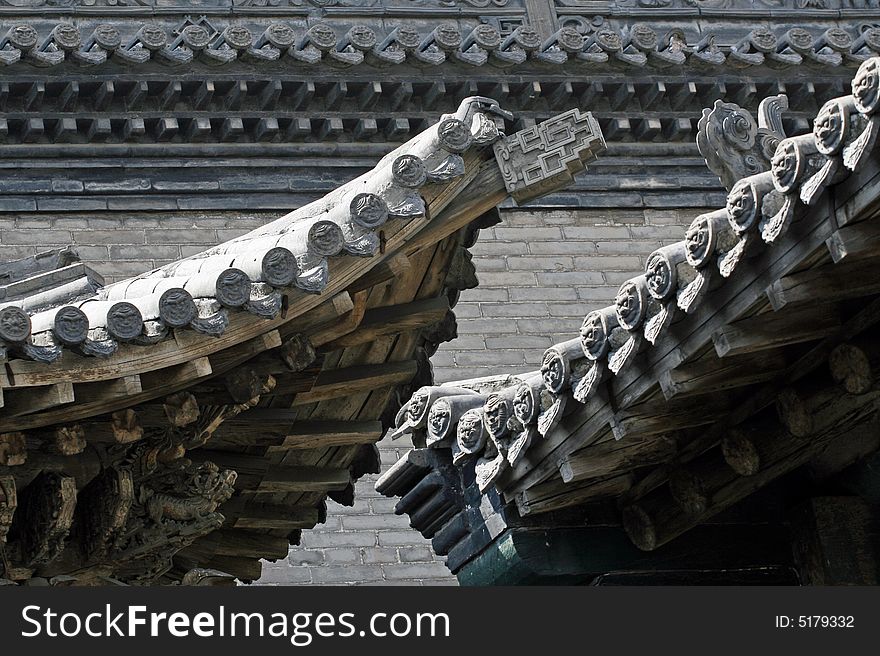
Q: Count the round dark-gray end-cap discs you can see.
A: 10